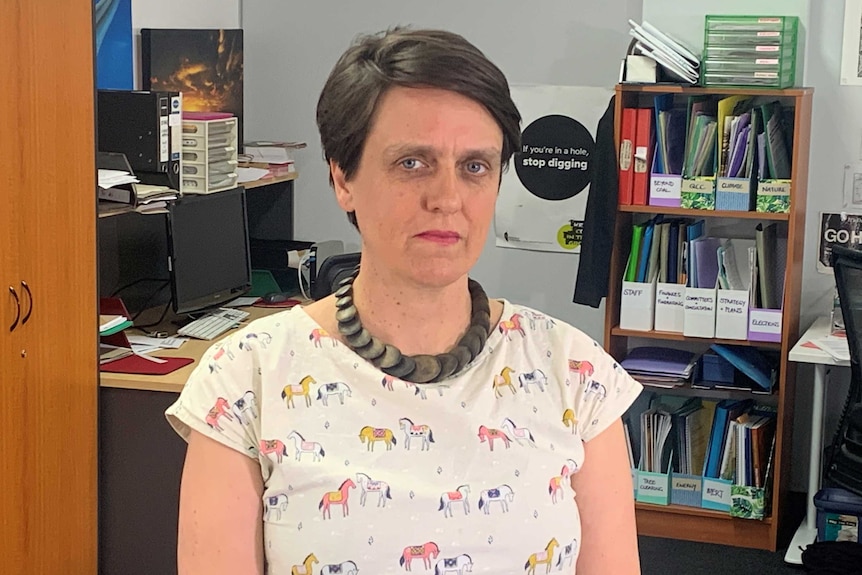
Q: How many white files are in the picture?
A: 4